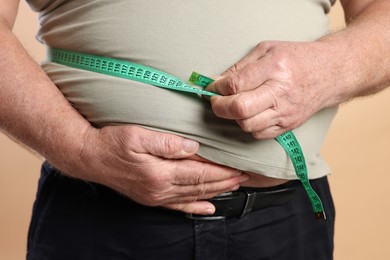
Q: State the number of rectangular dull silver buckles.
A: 1